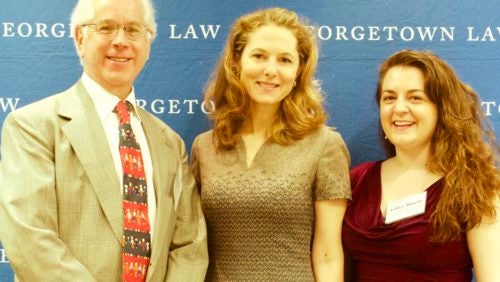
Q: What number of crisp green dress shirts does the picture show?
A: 0